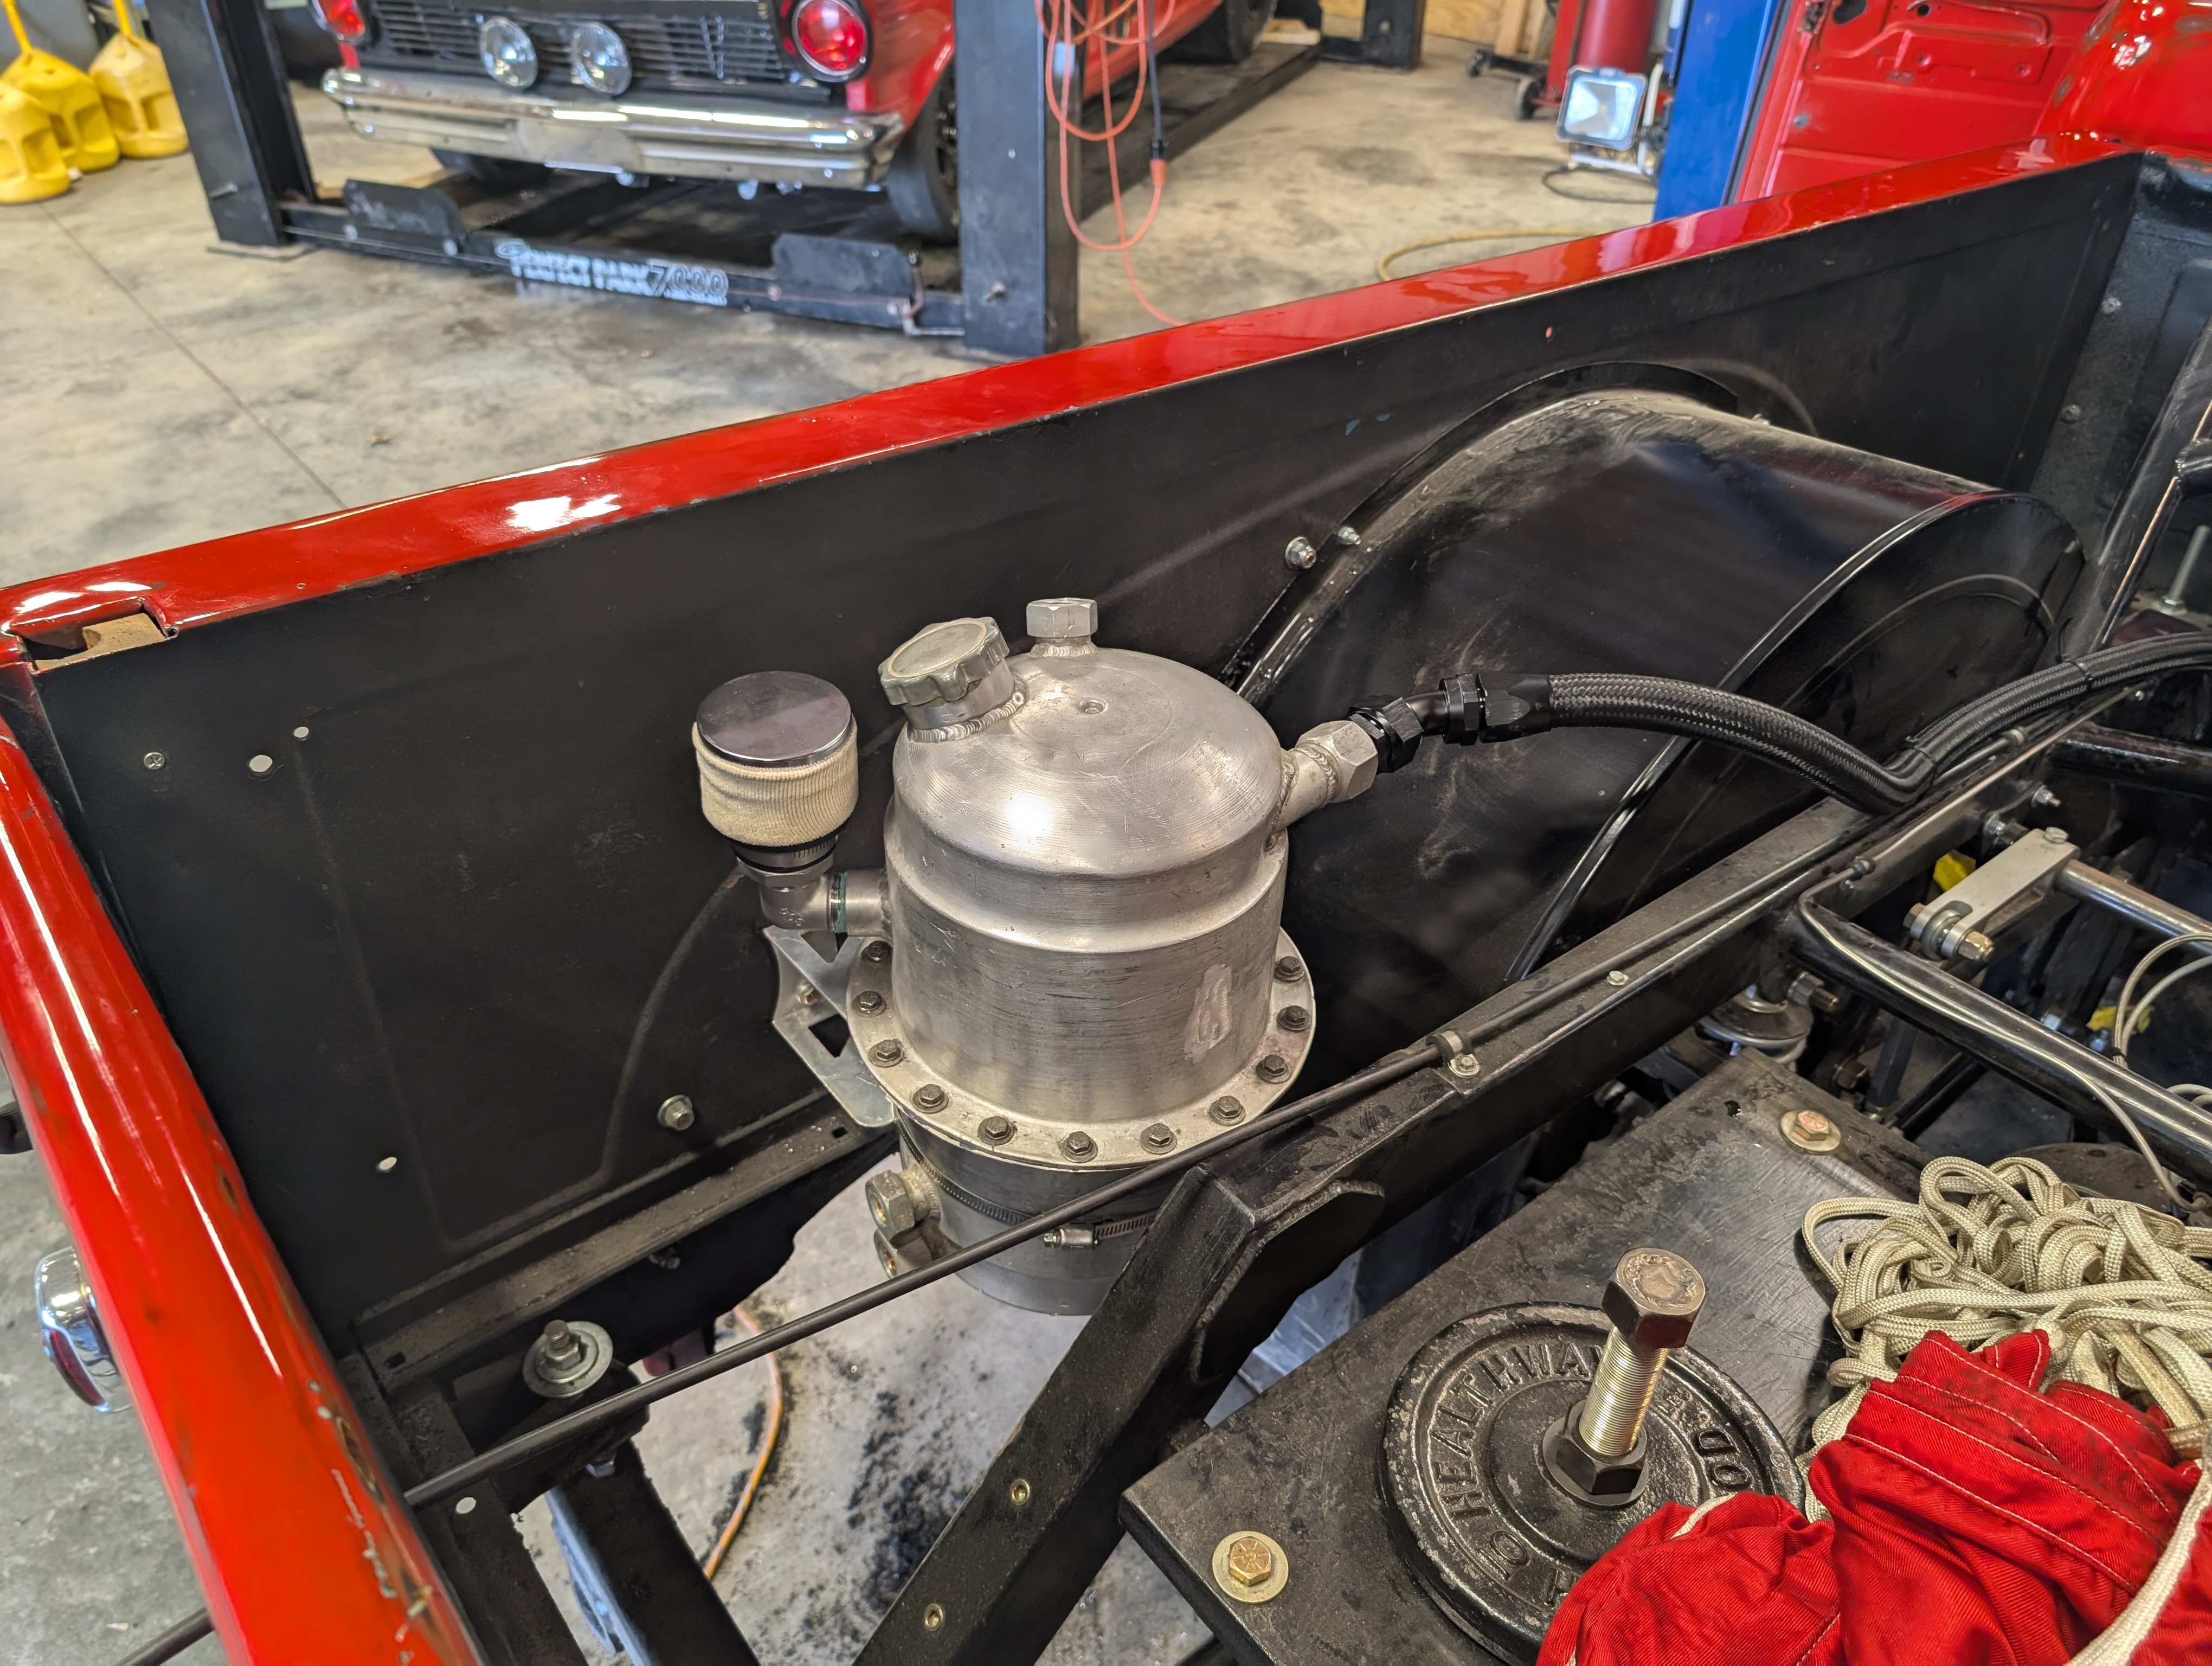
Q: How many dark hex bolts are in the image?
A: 11